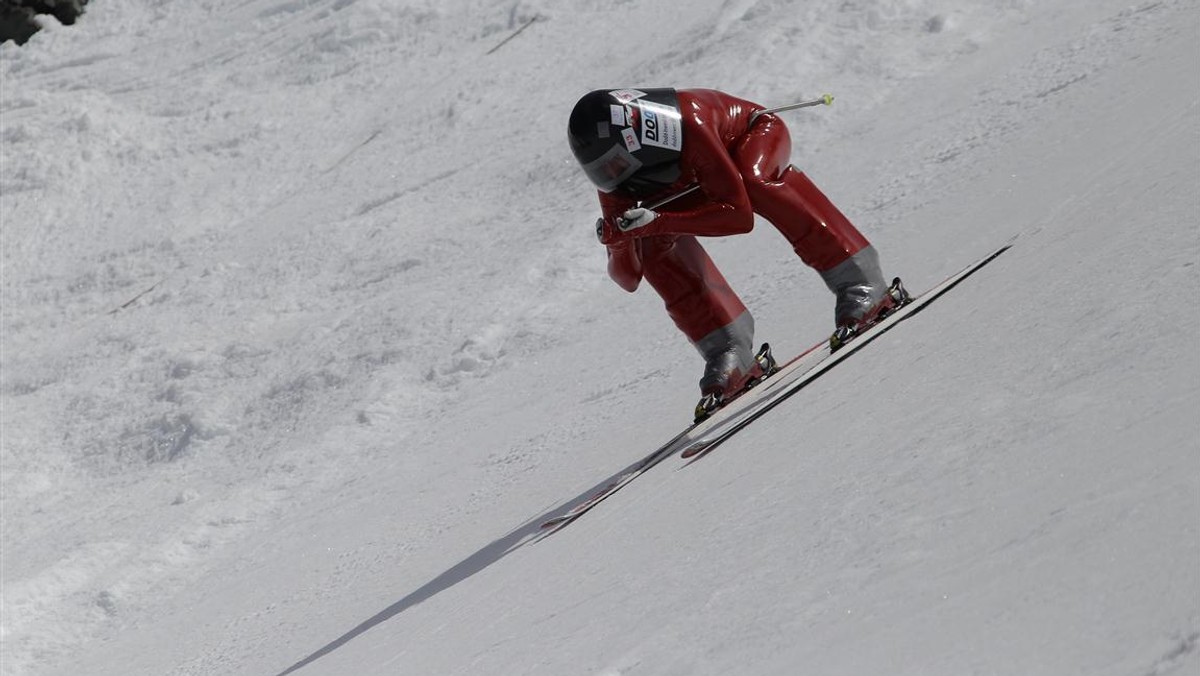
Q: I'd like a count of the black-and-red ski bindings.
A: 2